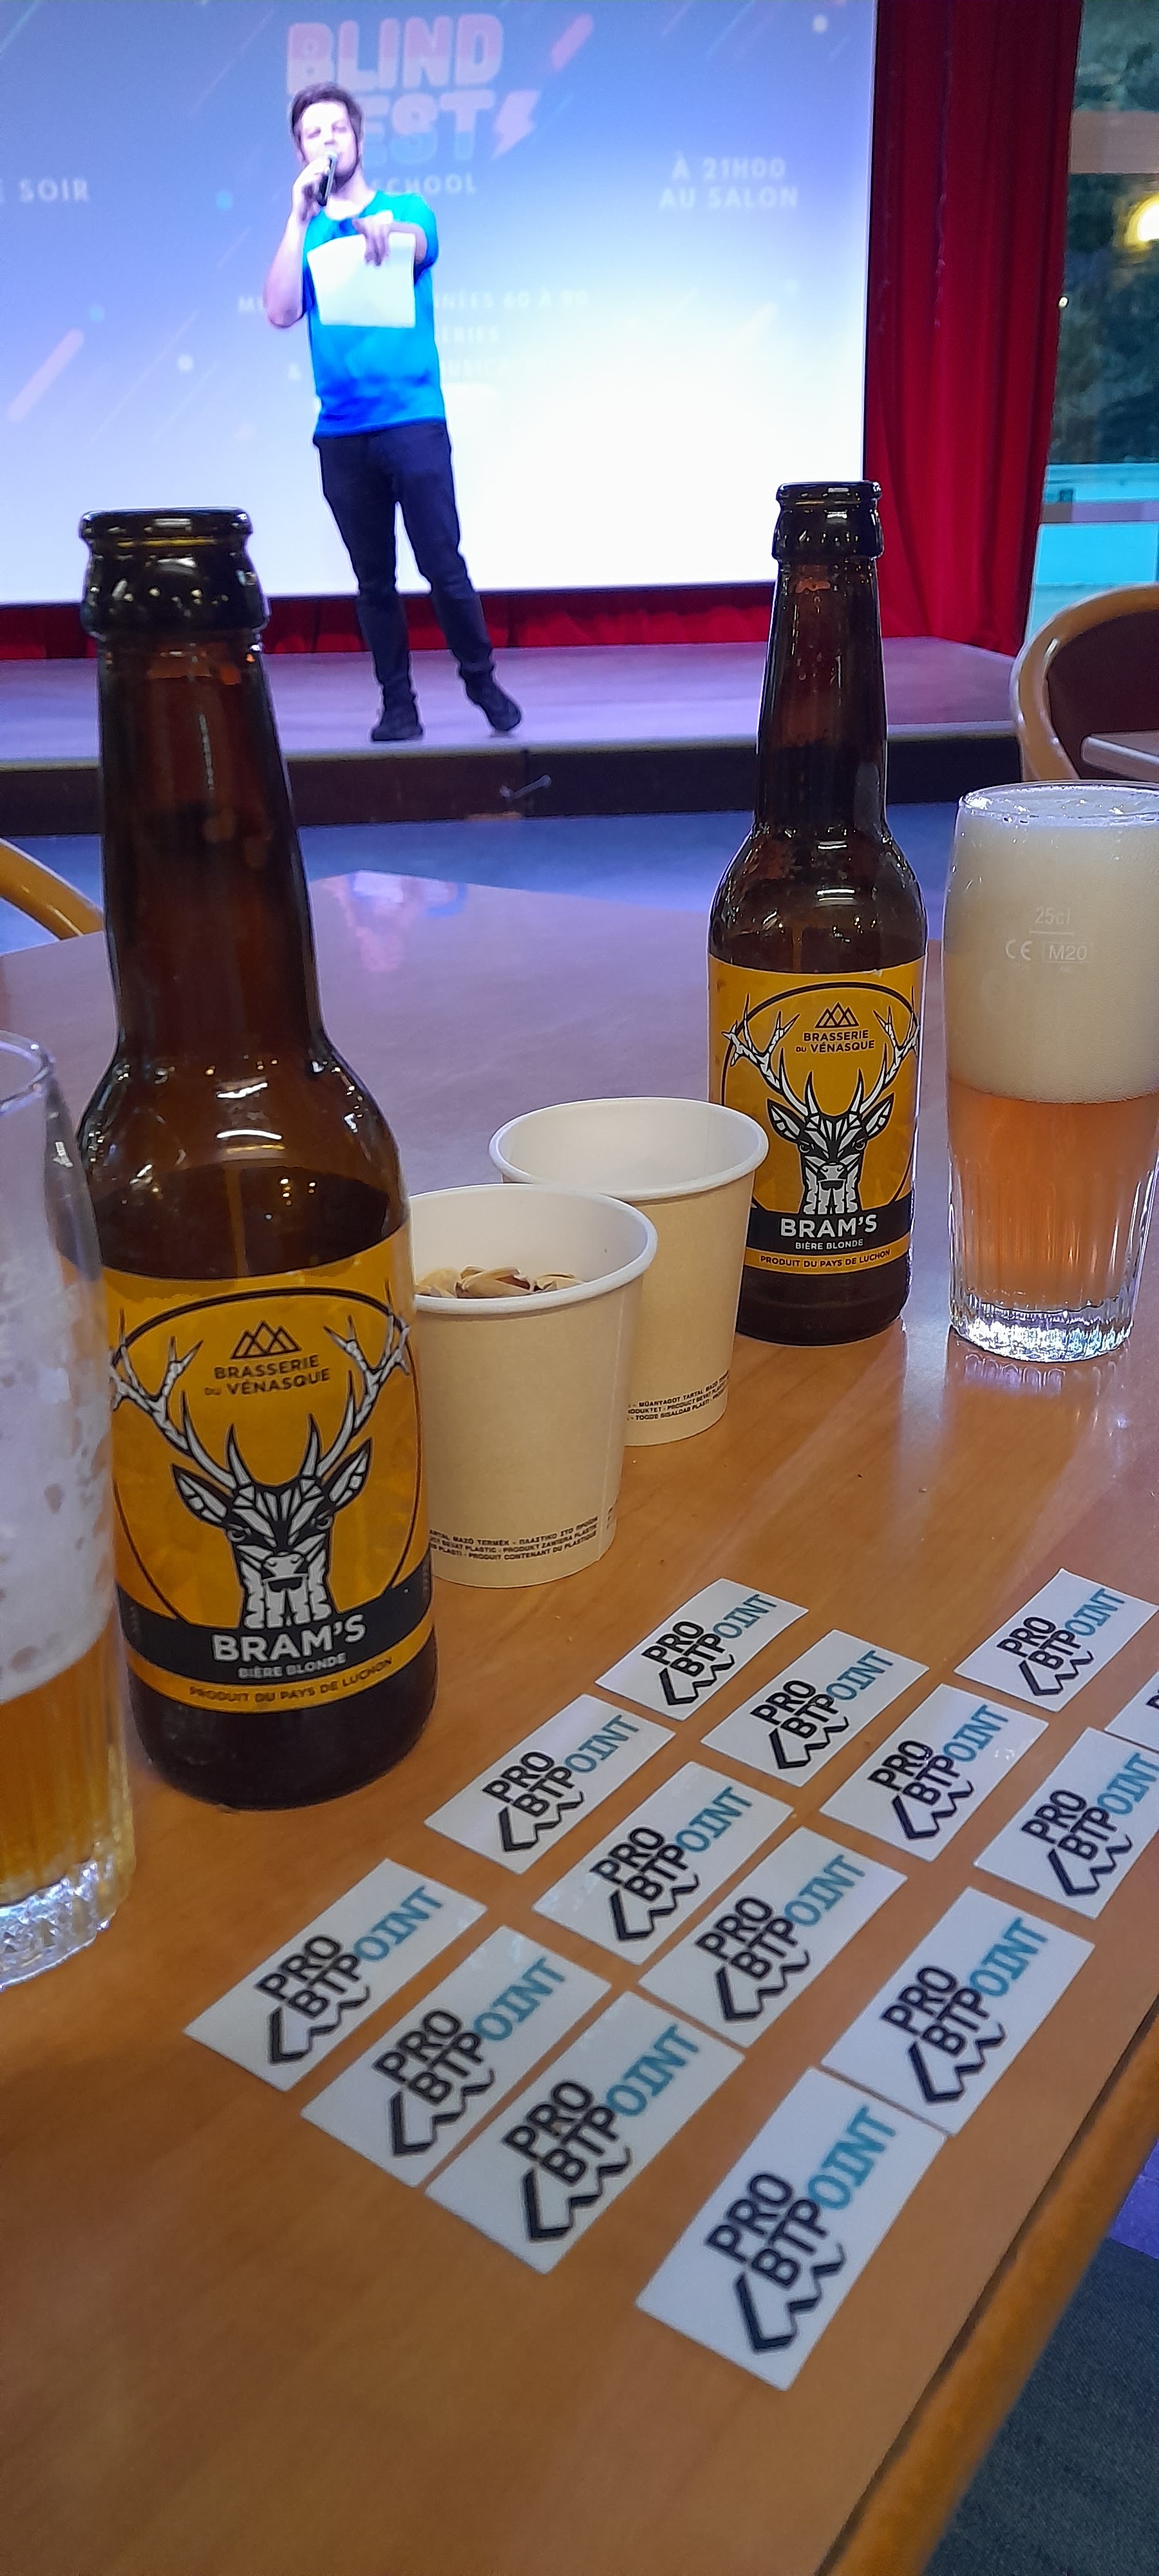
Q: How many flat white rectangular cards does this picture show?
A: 14